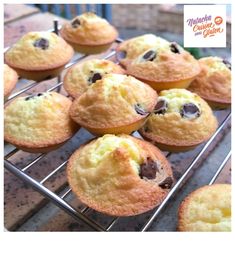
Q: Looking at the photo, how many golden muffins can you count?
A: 12